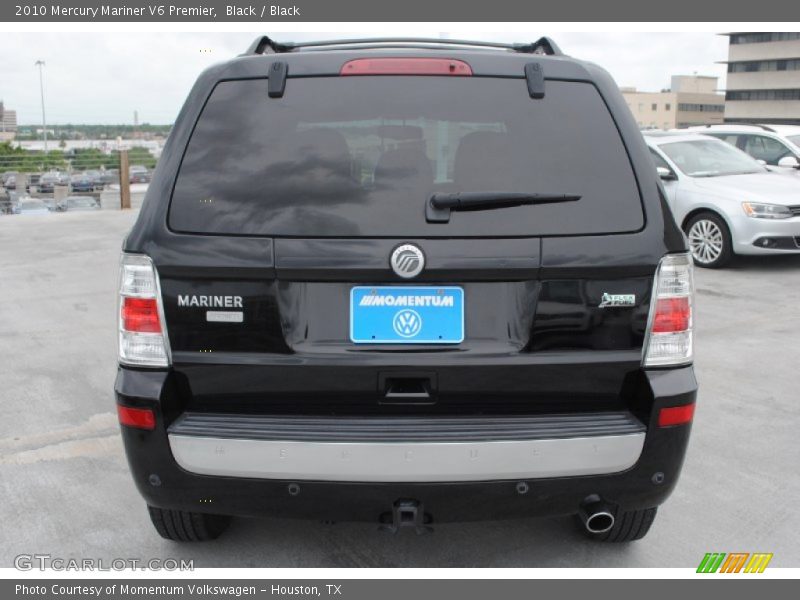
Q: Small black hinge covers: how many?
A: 2